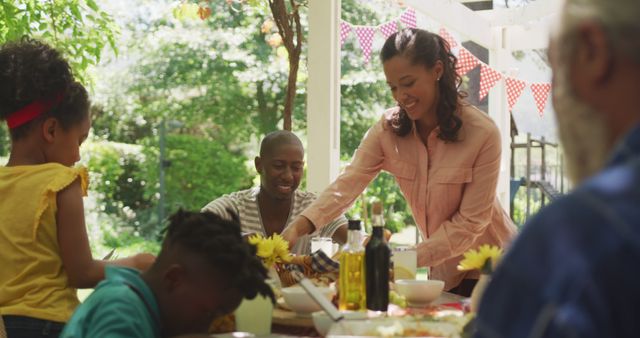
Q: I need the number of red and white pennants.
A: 5